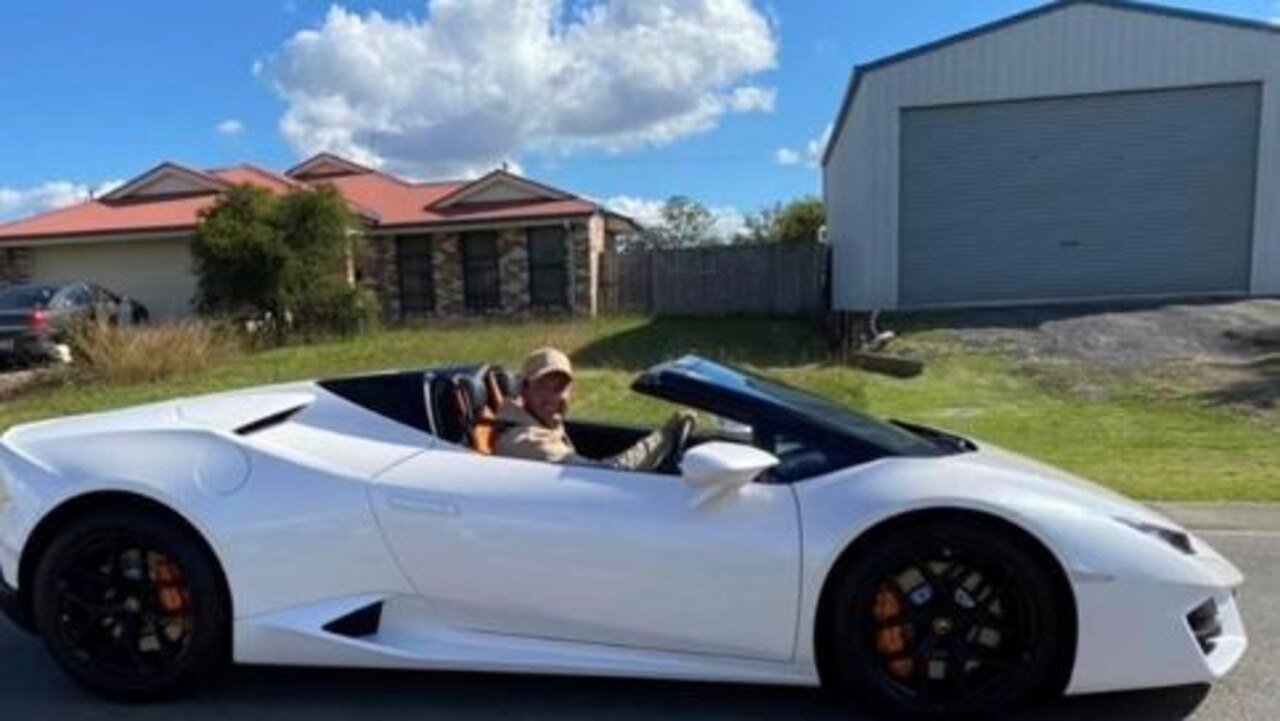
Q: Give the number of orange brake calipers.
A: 2